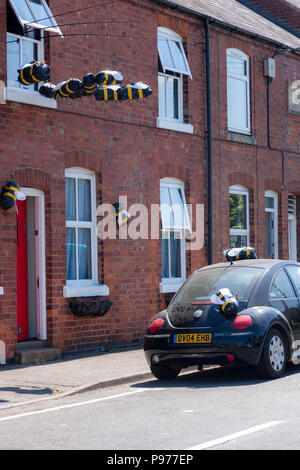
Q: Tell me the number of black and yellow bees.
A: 11